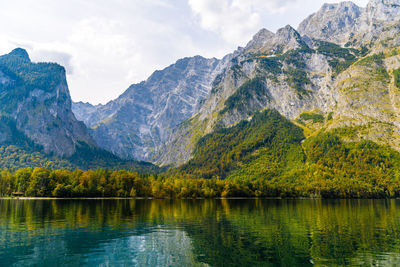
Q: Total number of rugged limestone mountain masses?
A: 3